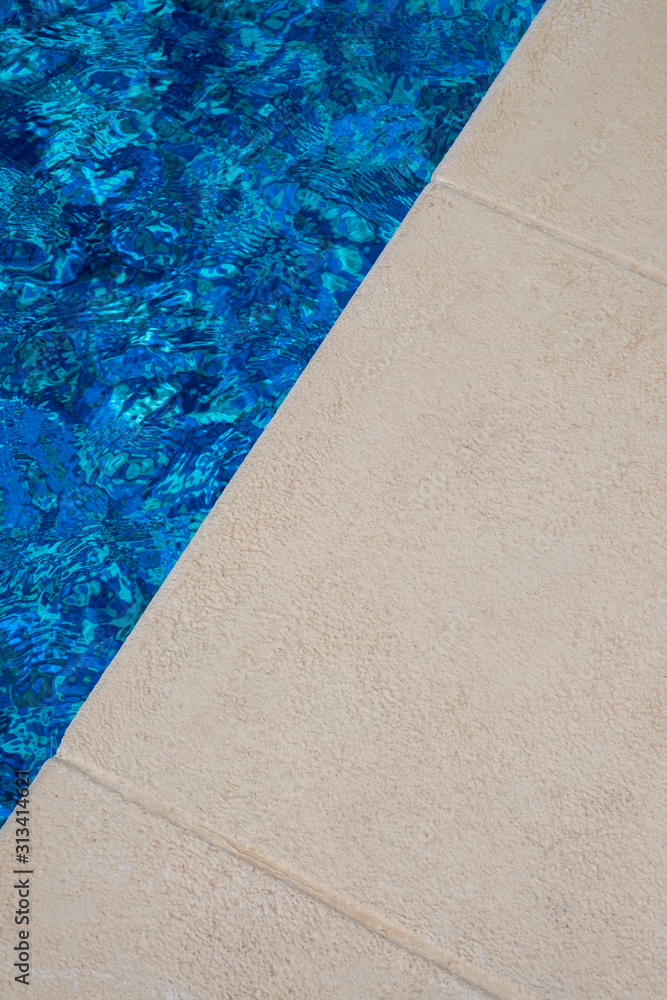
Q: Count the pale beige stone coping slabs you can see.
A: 3